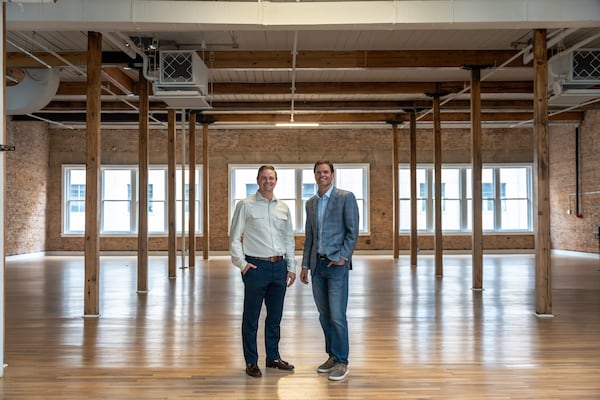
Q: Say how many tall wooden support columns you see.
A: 10